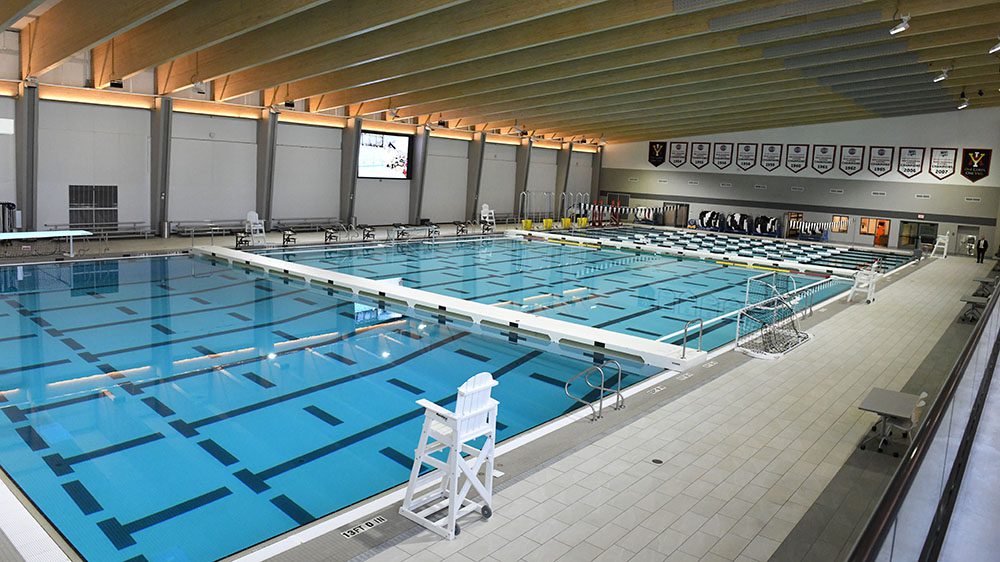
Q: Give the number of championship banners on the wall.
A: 11